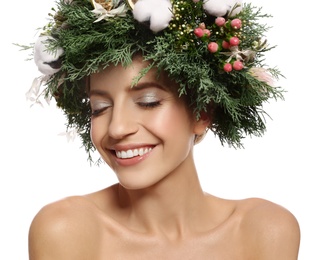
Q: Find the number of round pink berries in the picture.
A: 10